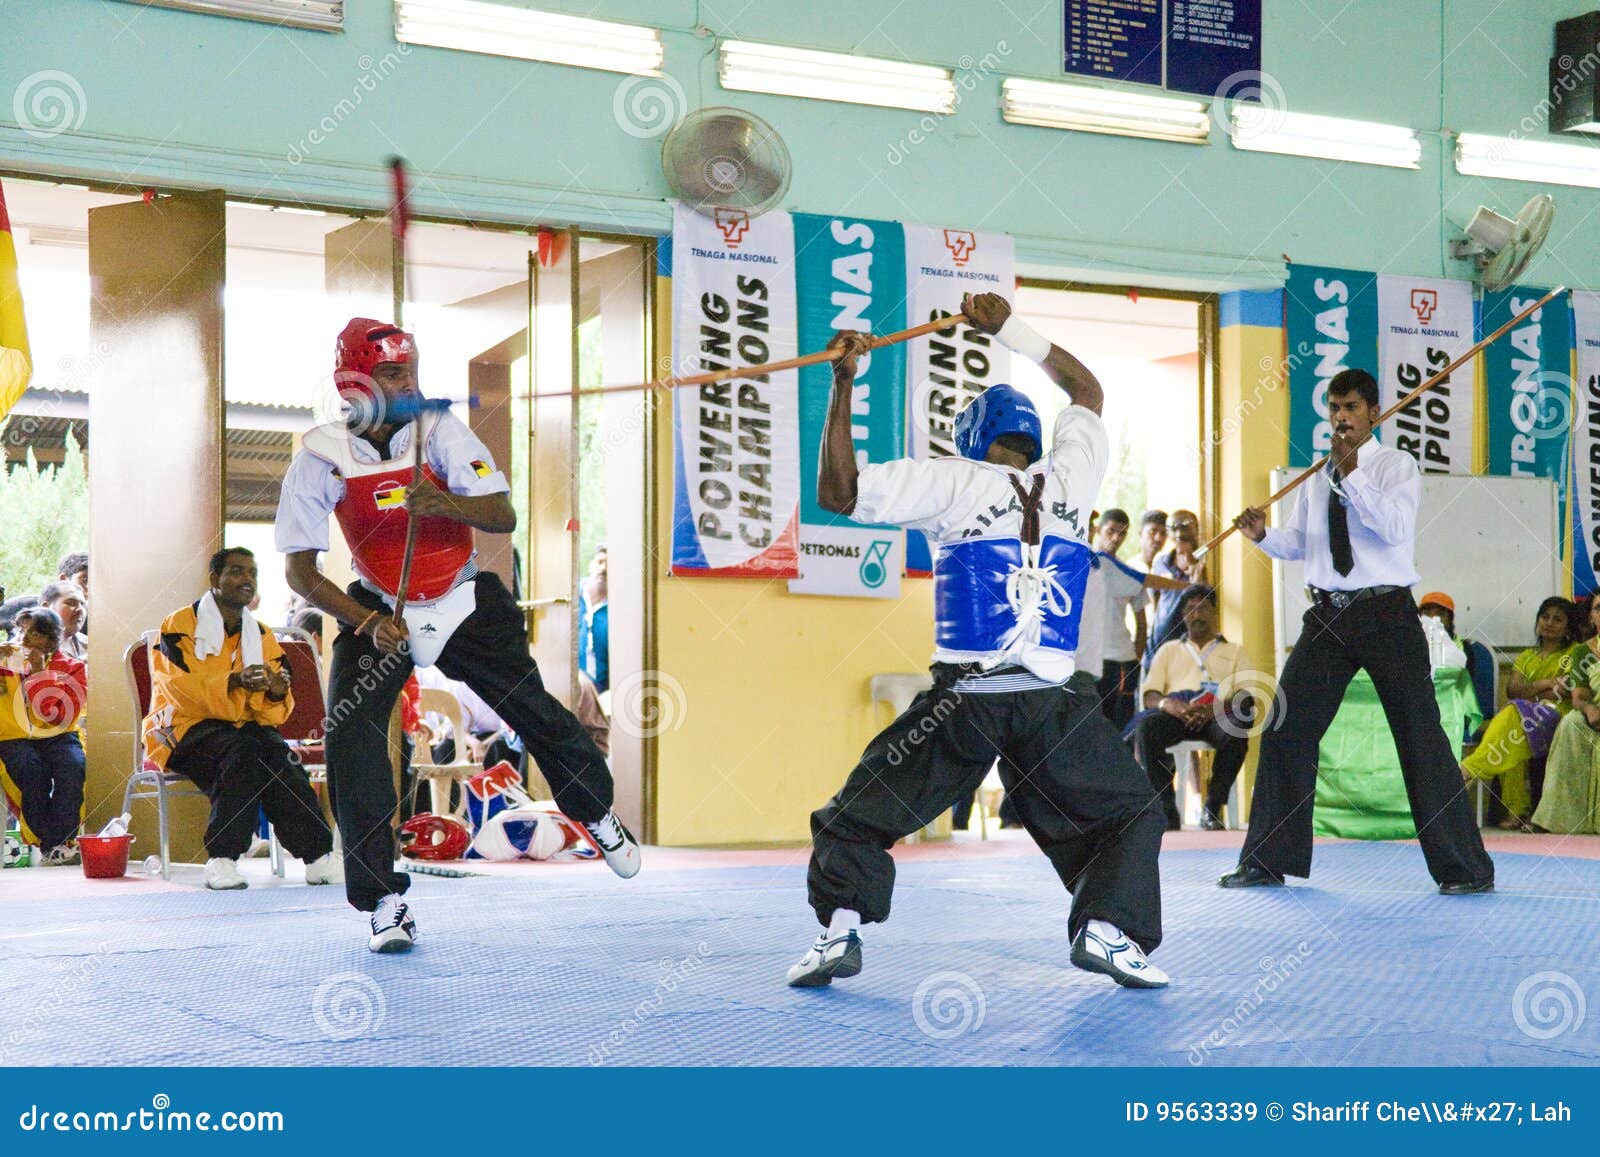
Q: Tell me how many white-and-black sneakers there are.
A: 4